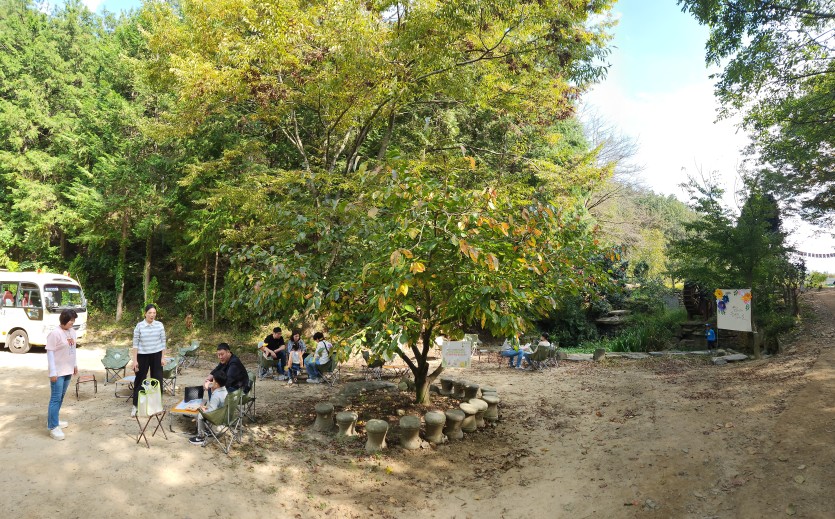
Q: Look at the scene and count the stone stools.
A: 14